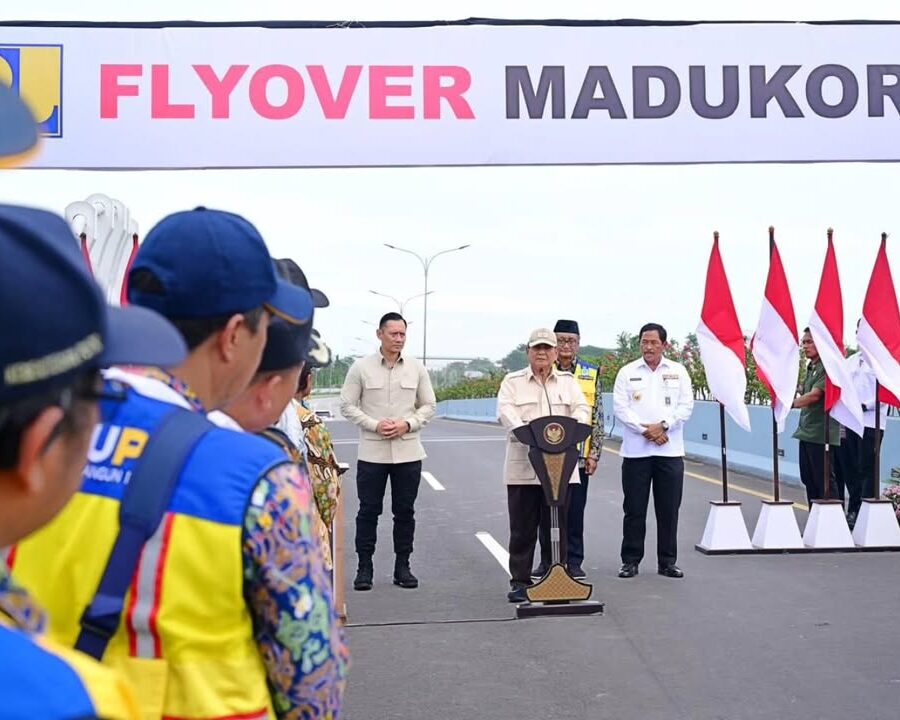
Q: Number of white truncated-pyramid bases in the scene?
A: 4